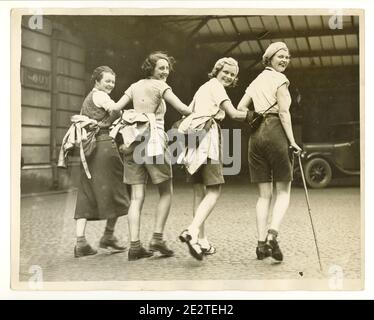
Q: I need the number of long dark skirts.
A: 1